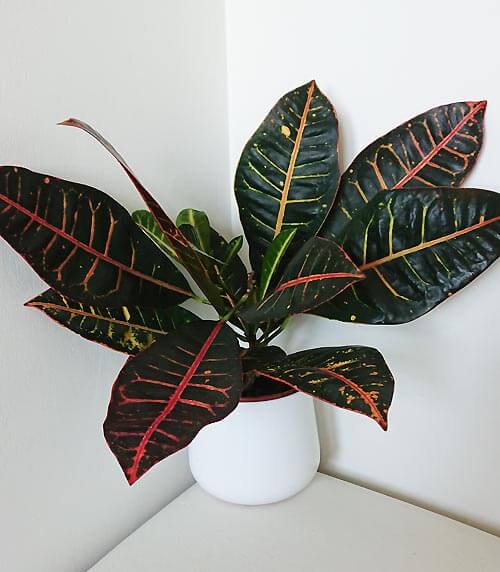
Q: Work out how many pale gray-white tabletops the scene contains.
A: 1